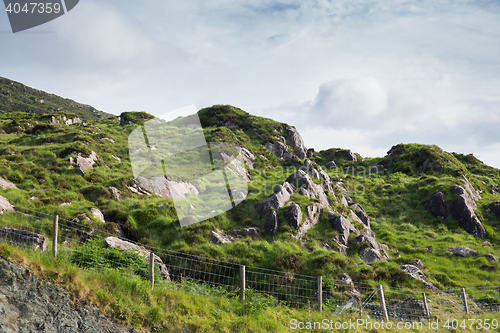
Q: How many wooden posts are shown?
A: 7